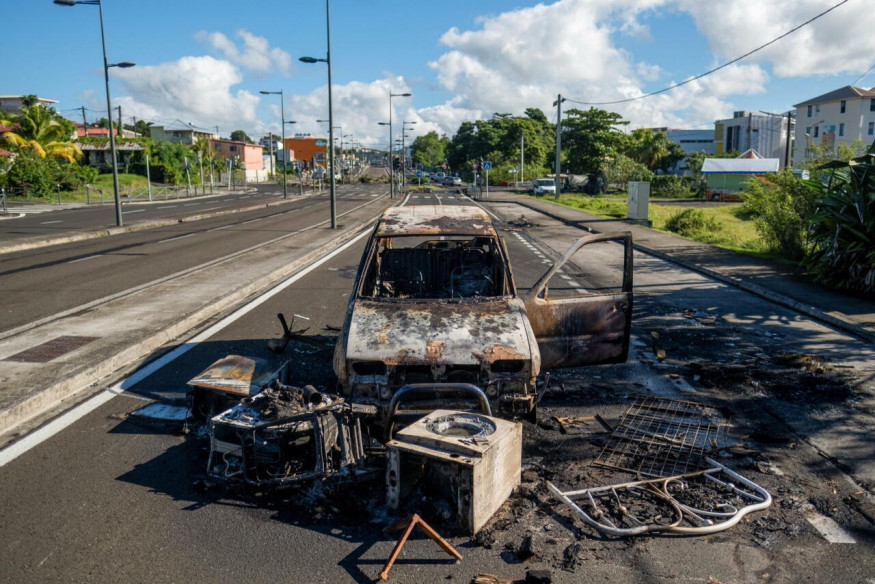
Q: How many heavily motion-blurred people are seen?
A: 0